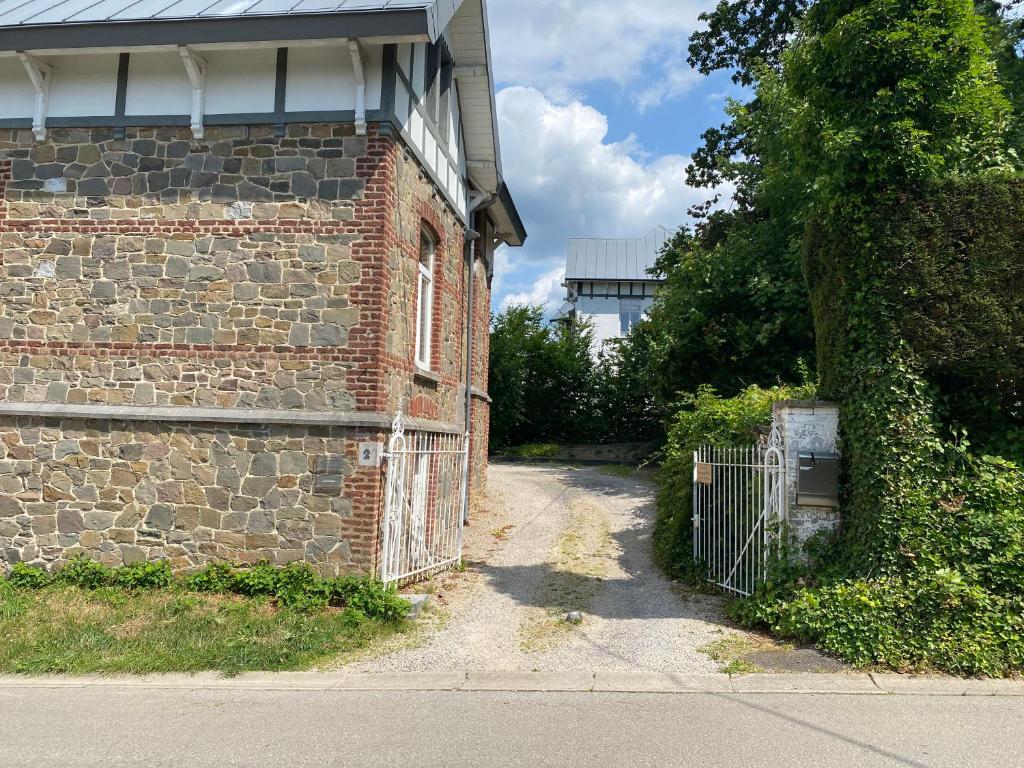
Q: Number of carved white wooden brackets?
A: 3